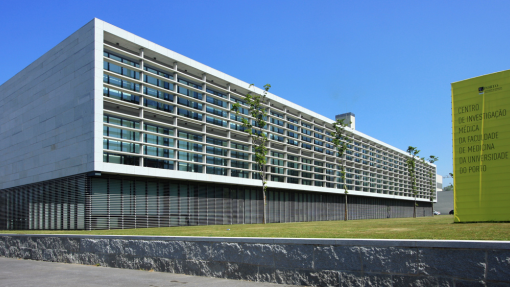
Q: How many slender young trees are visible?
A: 4